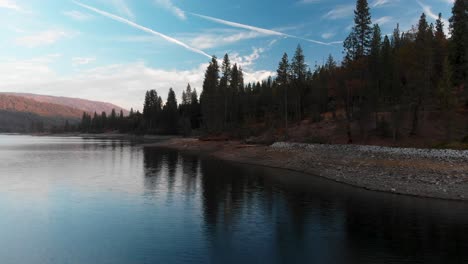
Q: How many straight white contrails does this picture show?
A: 2